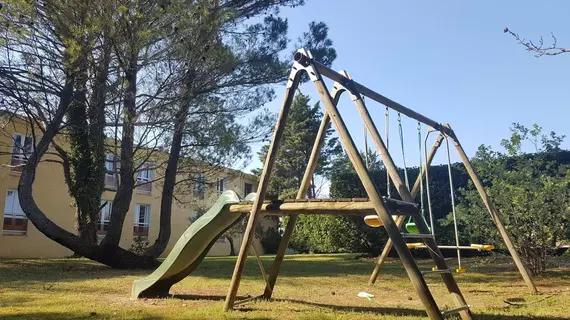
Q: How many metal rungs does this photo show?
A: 3